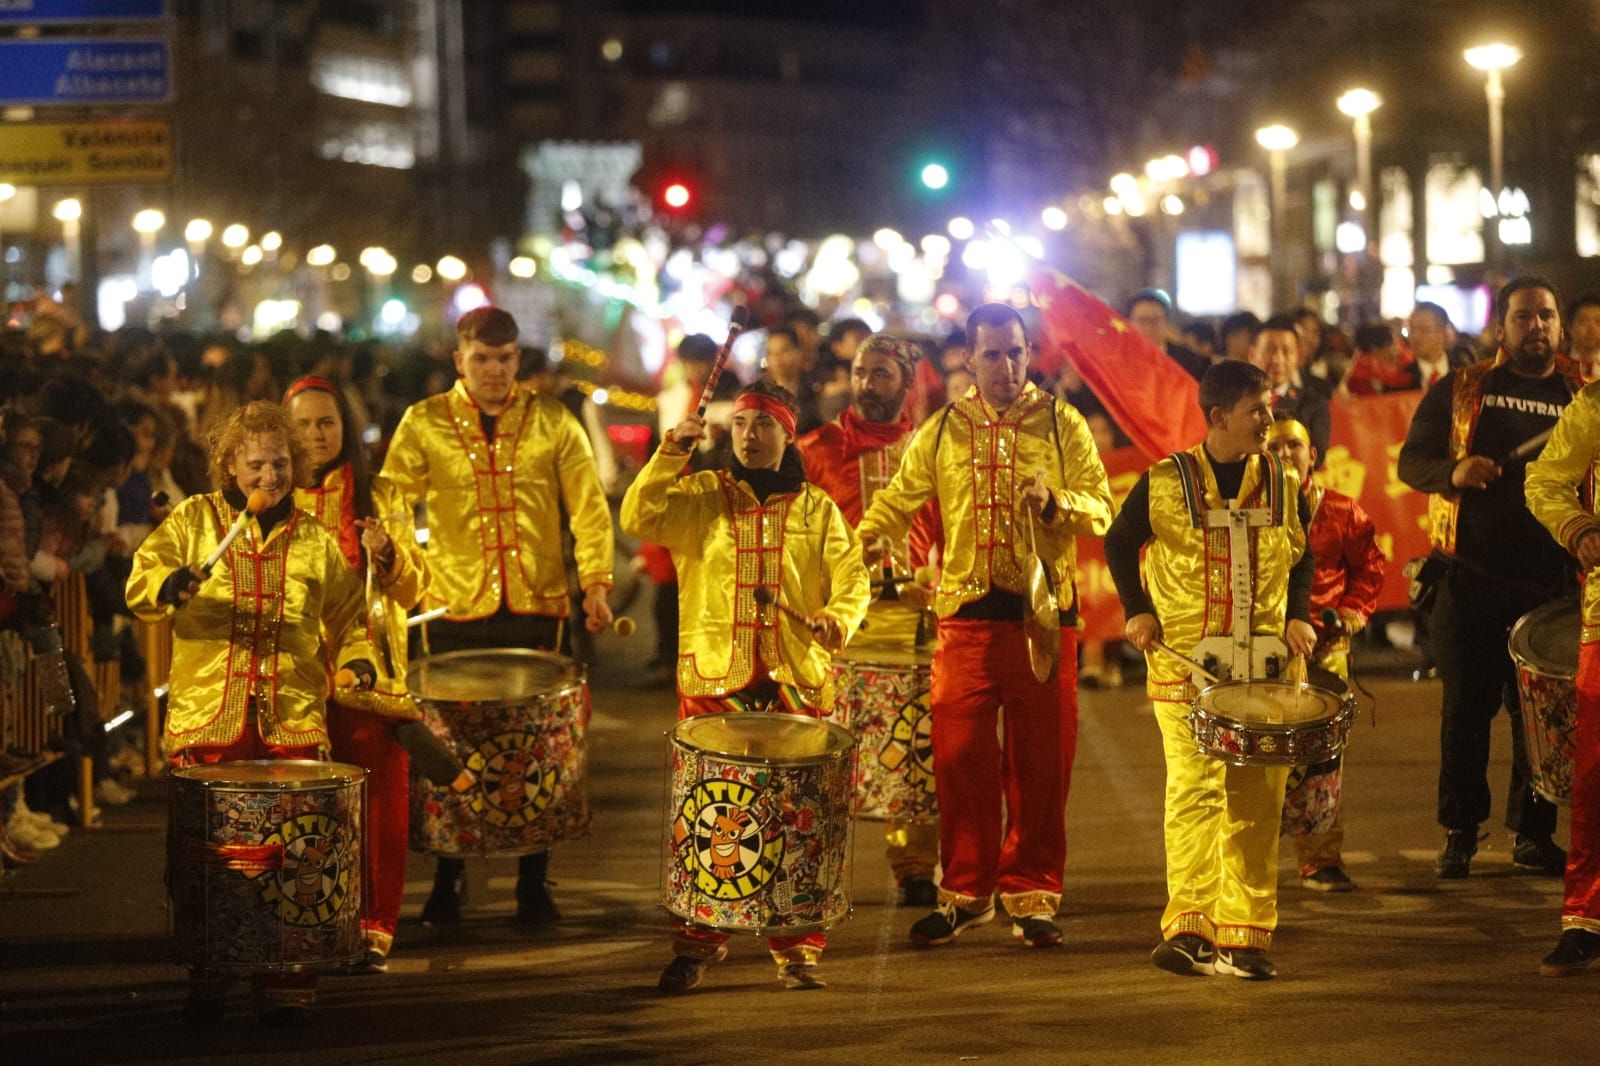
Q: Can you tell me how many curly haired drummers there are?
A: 1